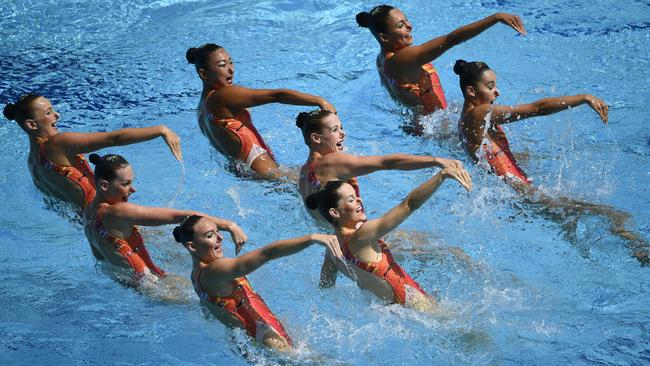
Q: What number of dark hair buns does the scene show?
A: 8